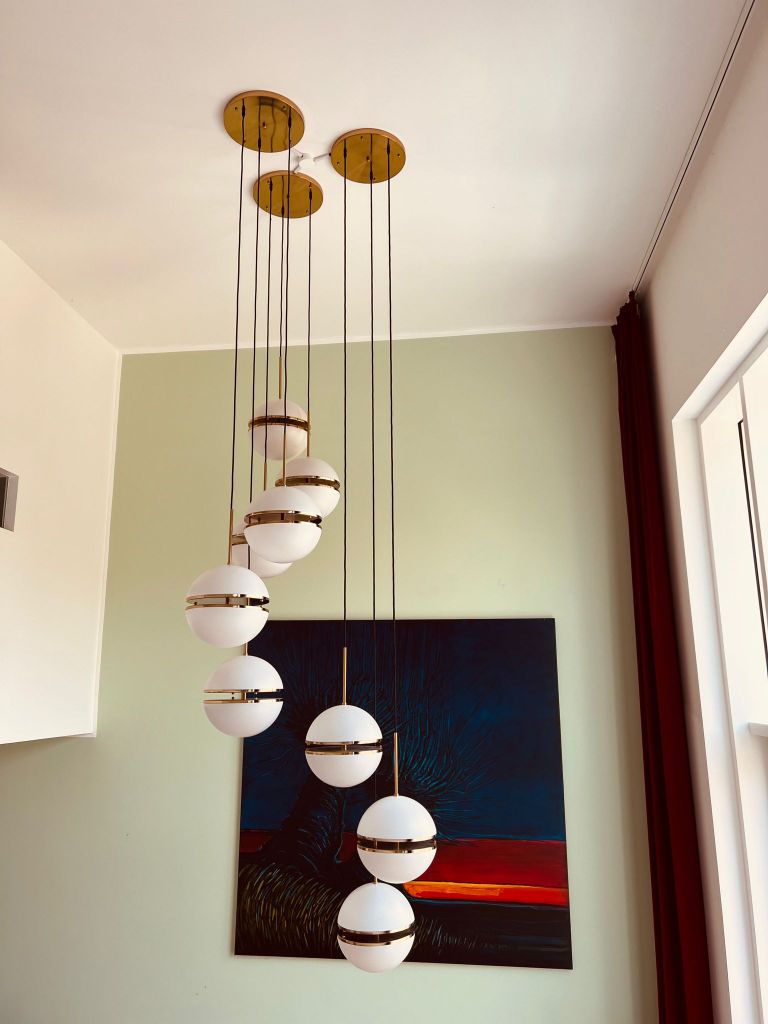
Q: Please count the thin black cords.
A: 9